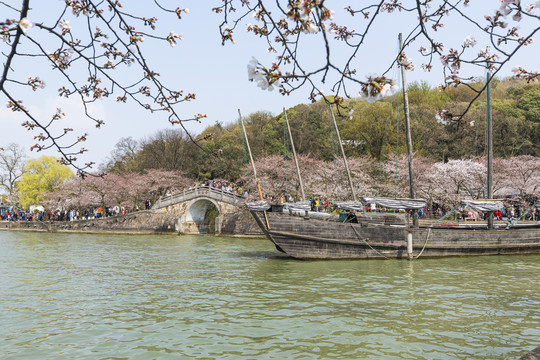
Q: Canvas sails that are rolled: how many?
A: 5